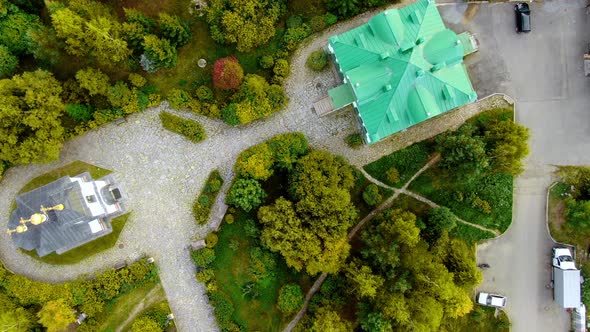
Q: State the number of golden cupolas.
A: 3